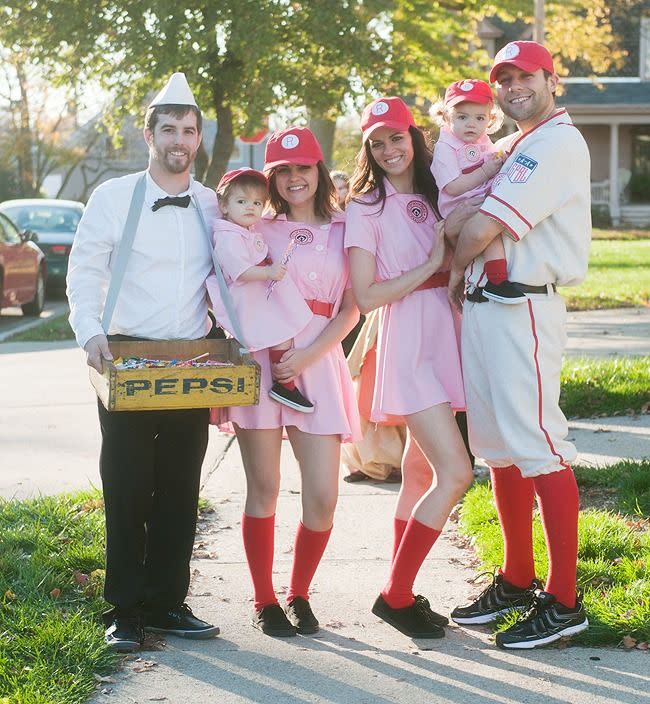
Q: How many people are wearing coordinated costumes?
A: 6